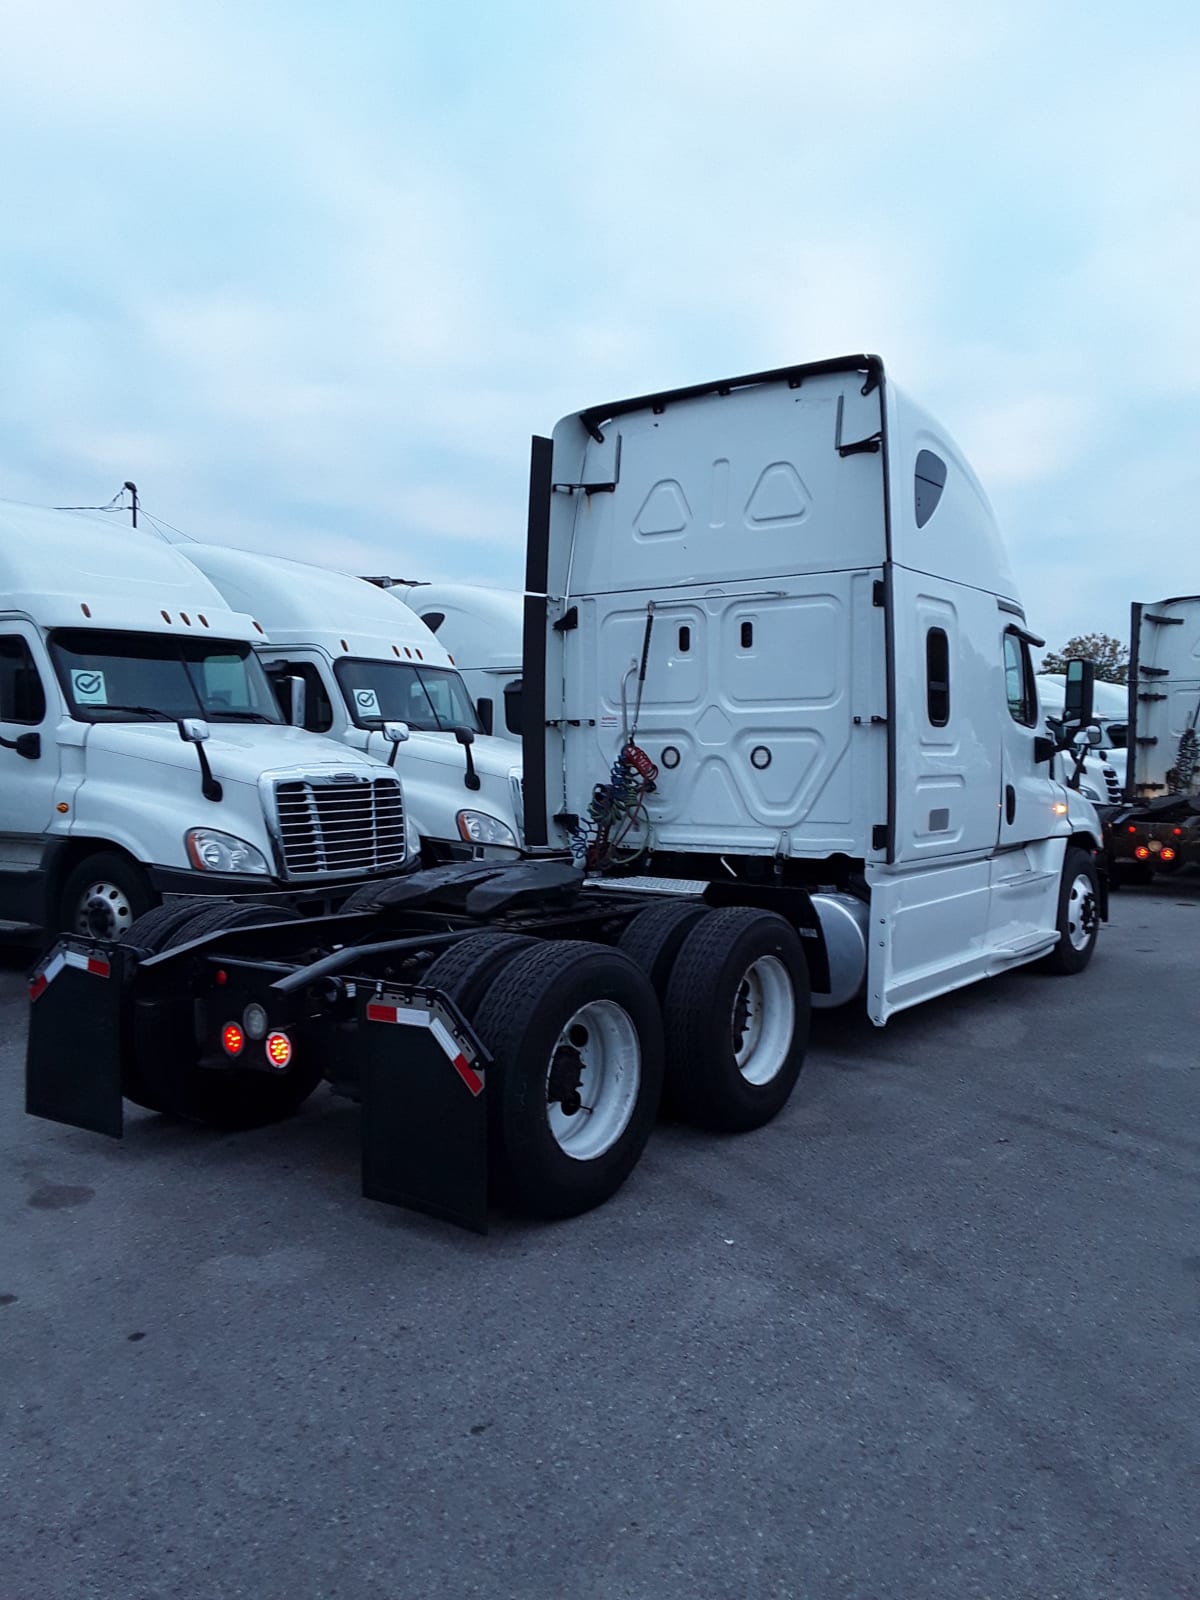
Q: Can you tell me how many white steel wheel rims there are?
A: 3